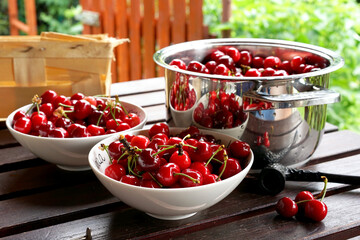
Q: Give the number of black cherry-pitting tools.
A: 1